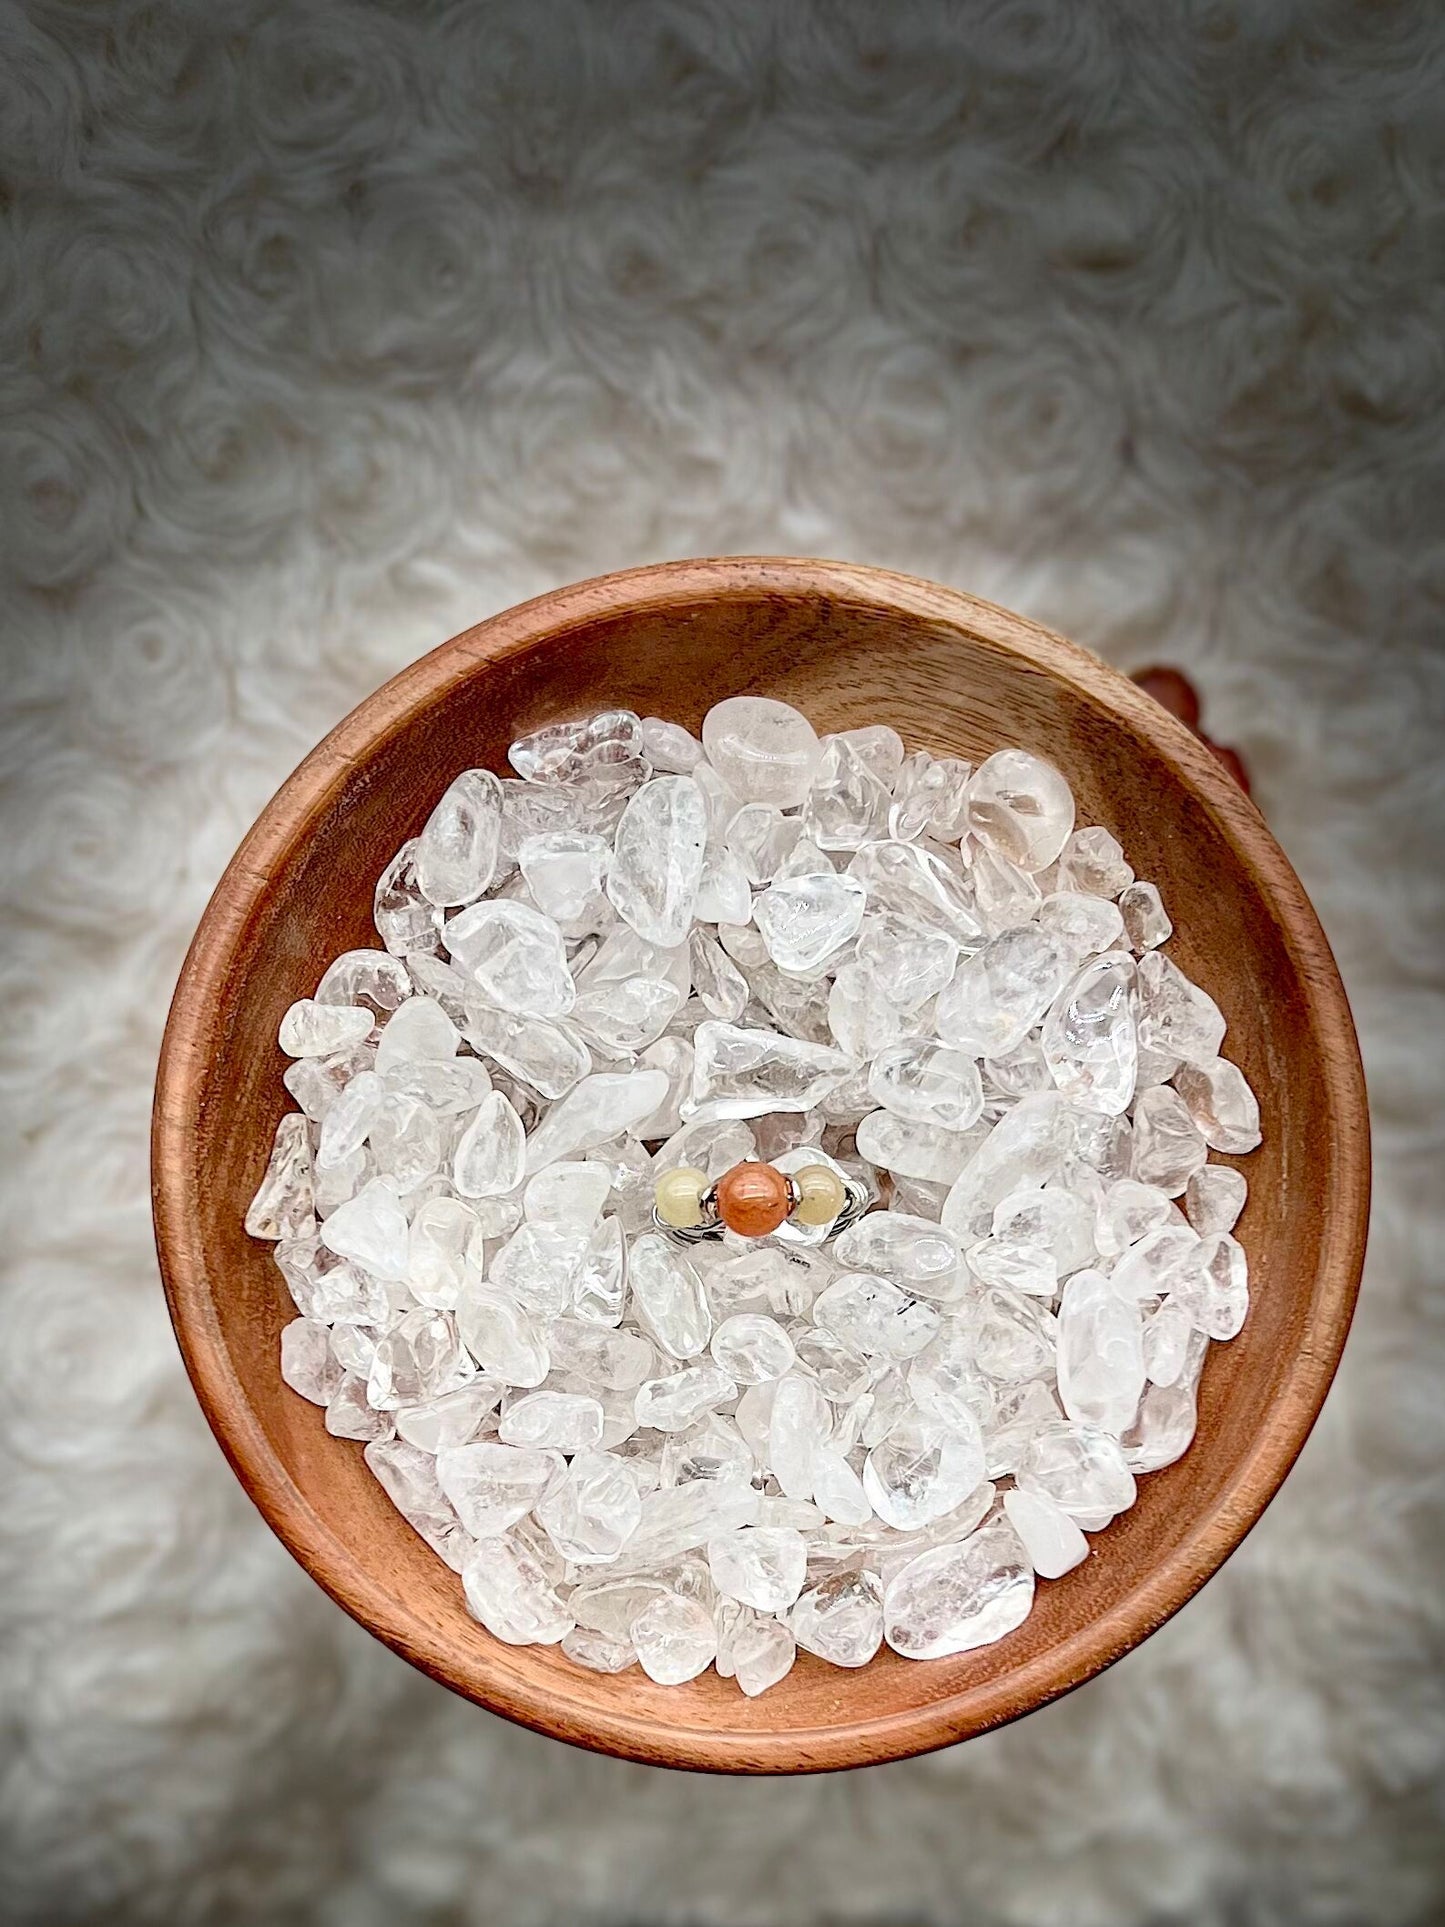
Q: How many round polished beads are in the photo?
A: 3